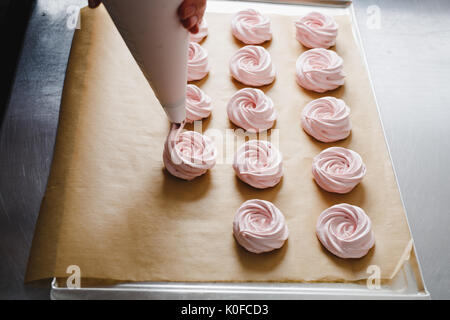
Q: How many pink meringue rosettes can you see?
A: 14